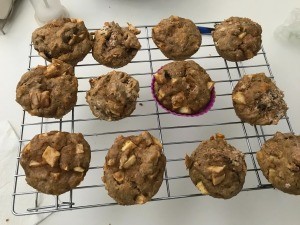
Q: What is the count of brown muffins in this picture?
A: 12